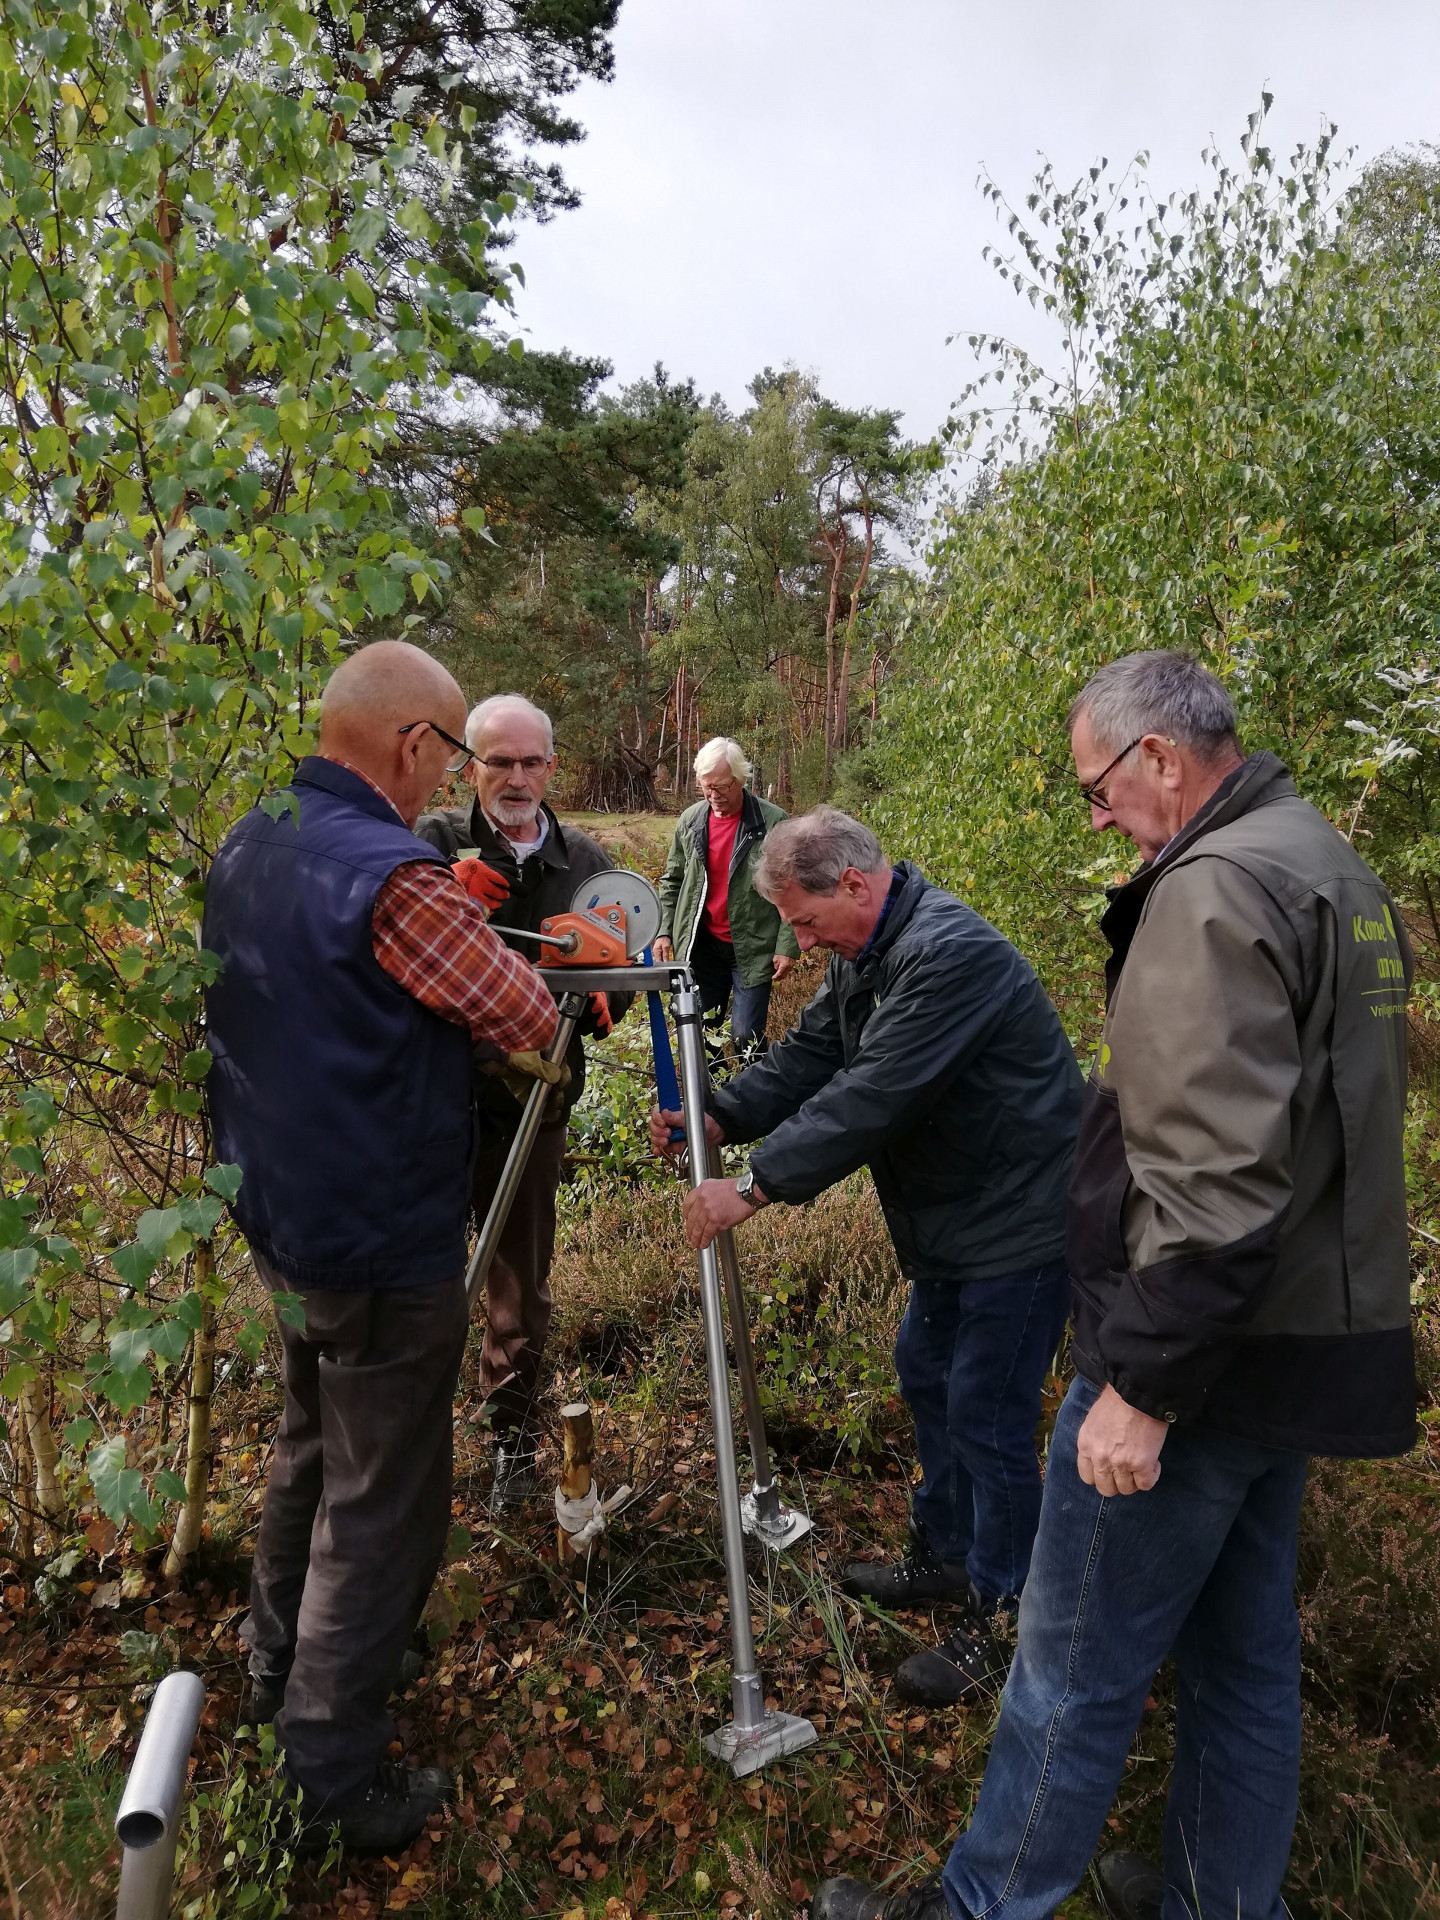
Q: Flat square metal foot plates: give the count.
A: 2